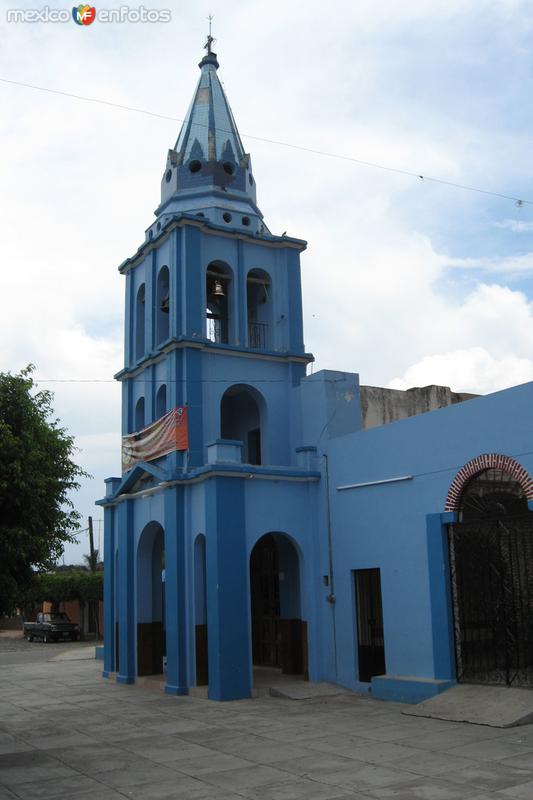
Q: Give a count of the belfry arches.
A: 4